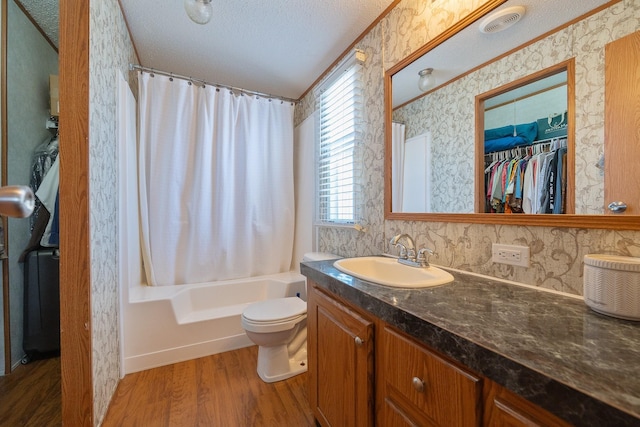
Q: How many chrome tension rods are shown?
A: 1